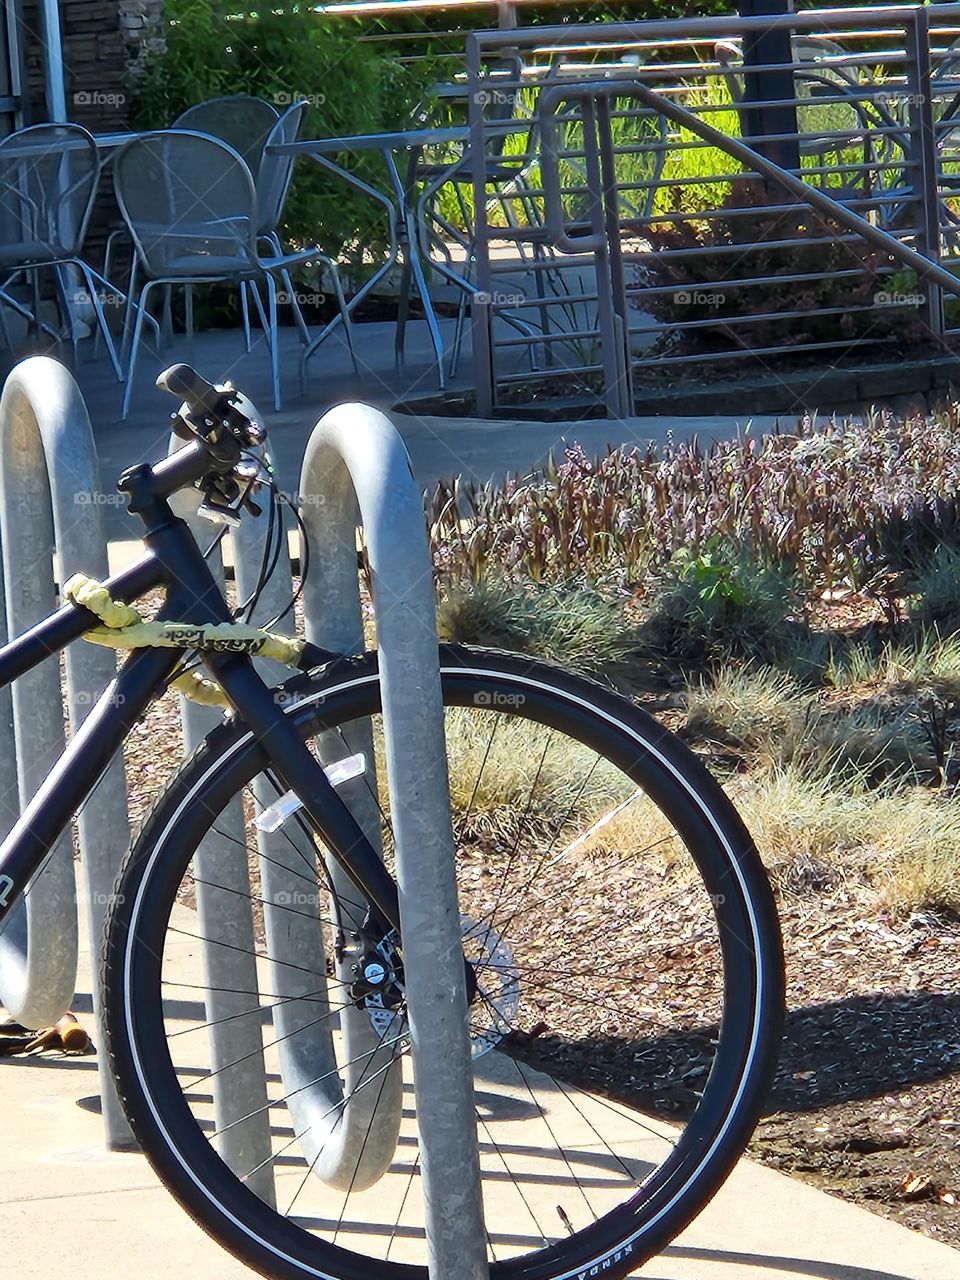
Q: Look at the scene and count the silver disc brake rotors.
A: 1